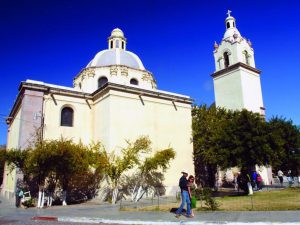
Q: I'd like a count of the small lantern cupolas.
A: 2